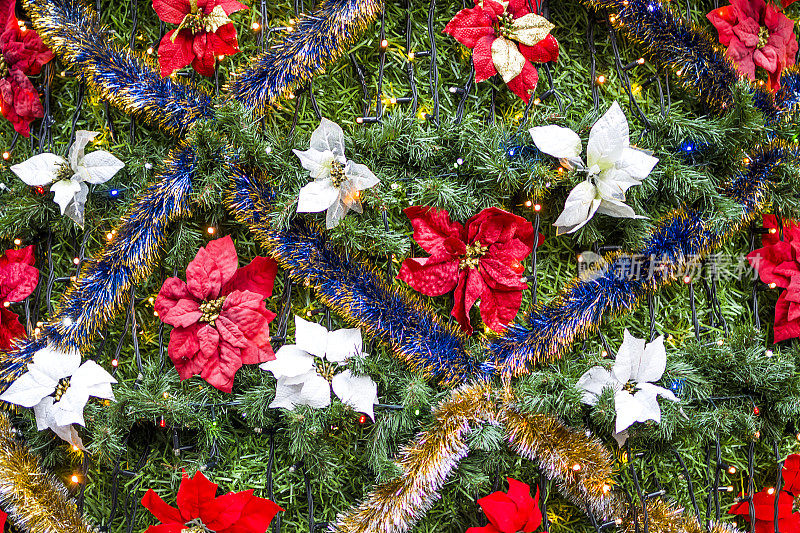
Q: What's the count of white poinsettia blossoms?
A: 6